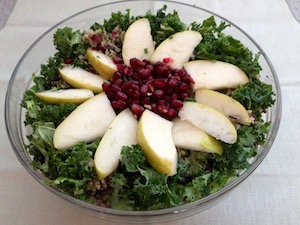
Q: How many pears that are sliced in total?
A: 12